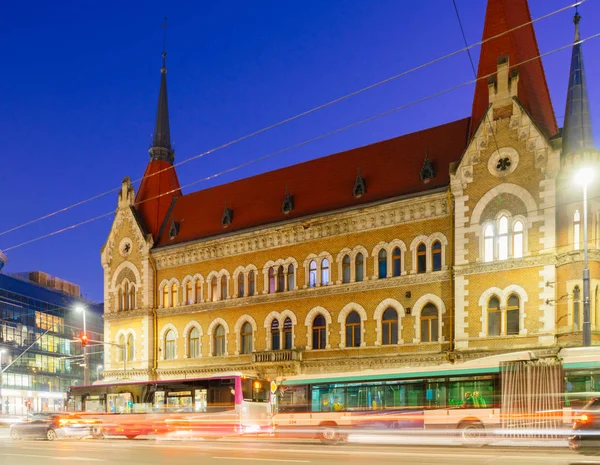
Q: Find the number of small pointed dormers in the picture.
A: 5